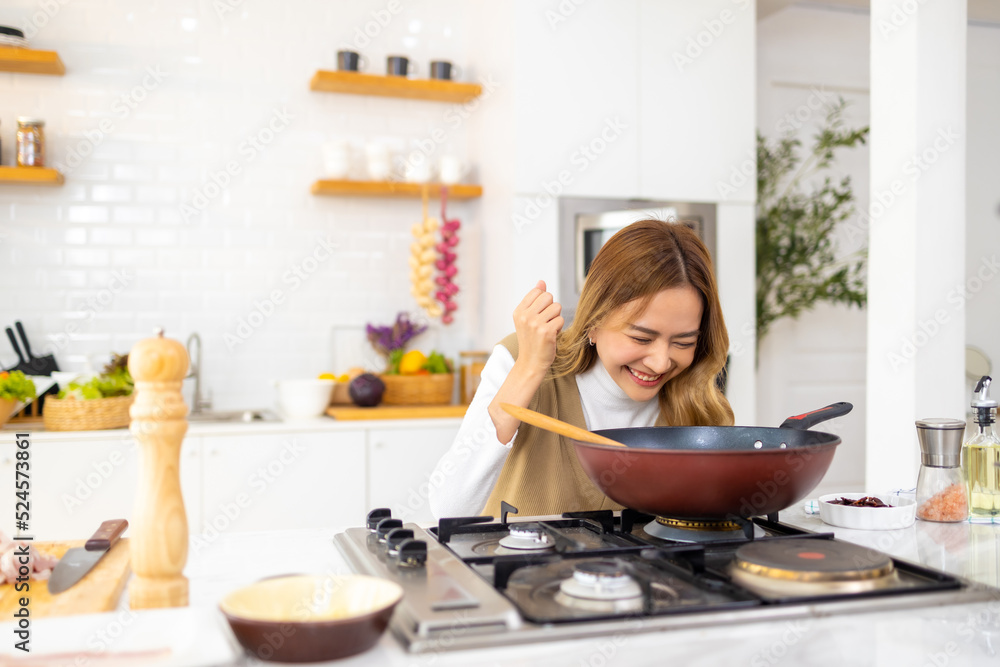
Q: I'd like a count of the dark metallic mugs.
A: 3